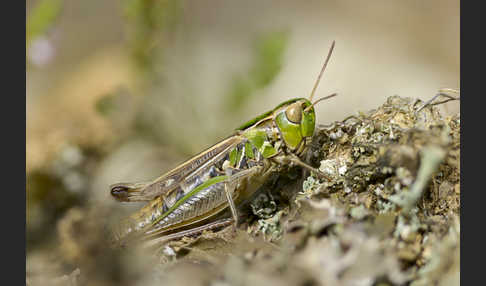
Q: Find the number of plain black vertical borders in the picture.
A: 2